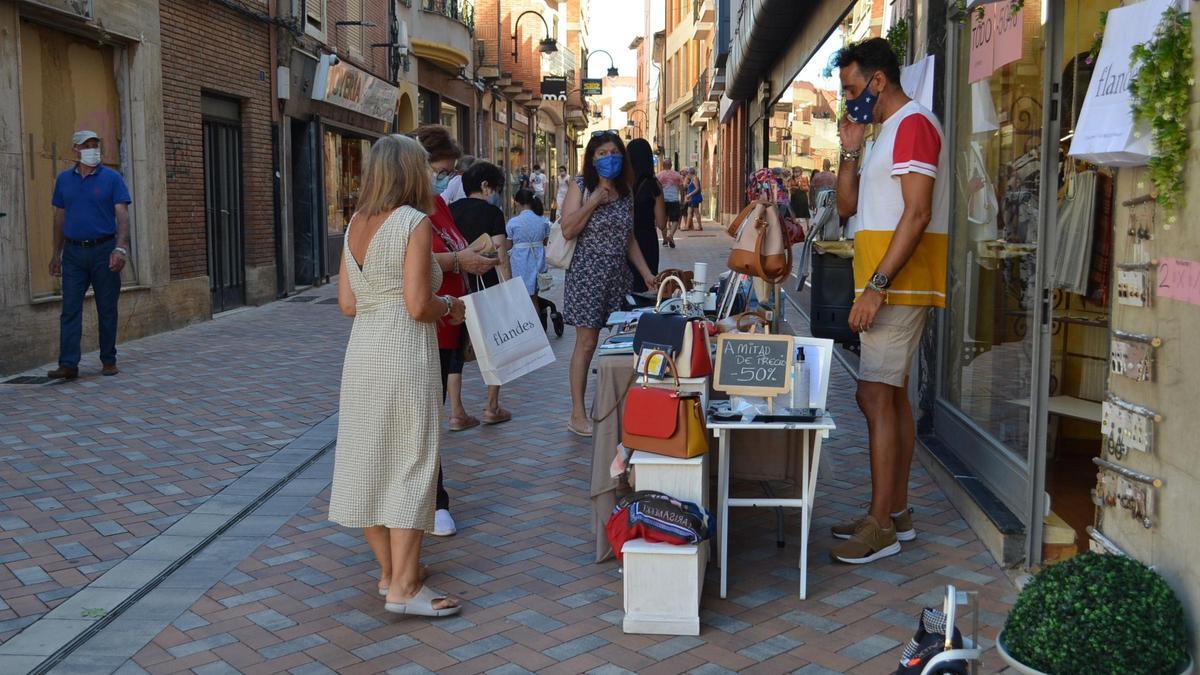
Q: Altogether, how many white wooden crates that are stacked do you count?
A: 3